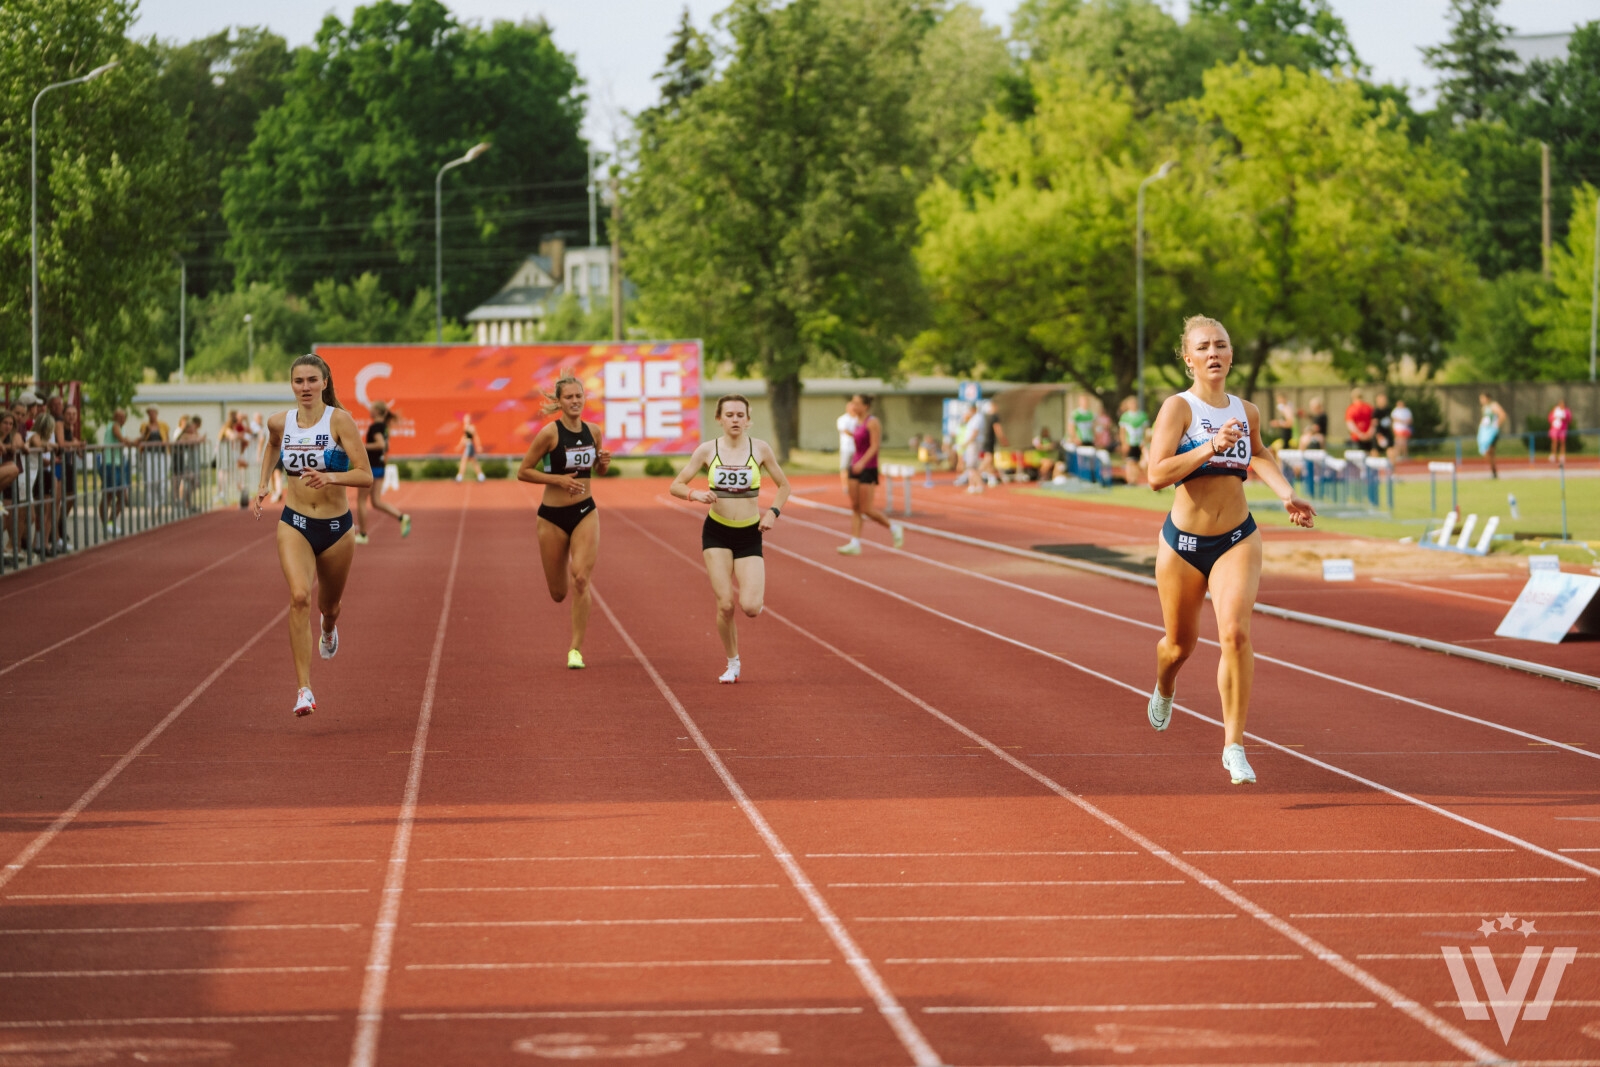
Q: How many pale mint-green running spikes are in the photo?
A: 2